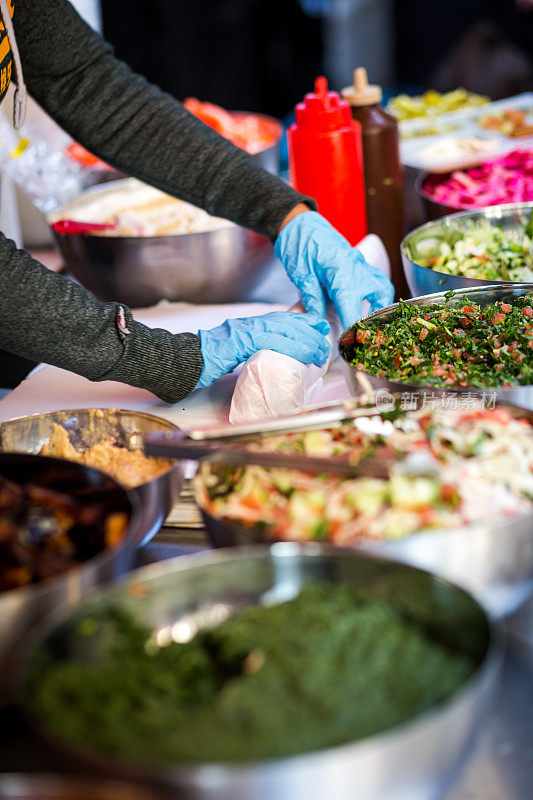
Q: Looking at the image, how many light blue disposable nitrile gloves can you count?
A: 2